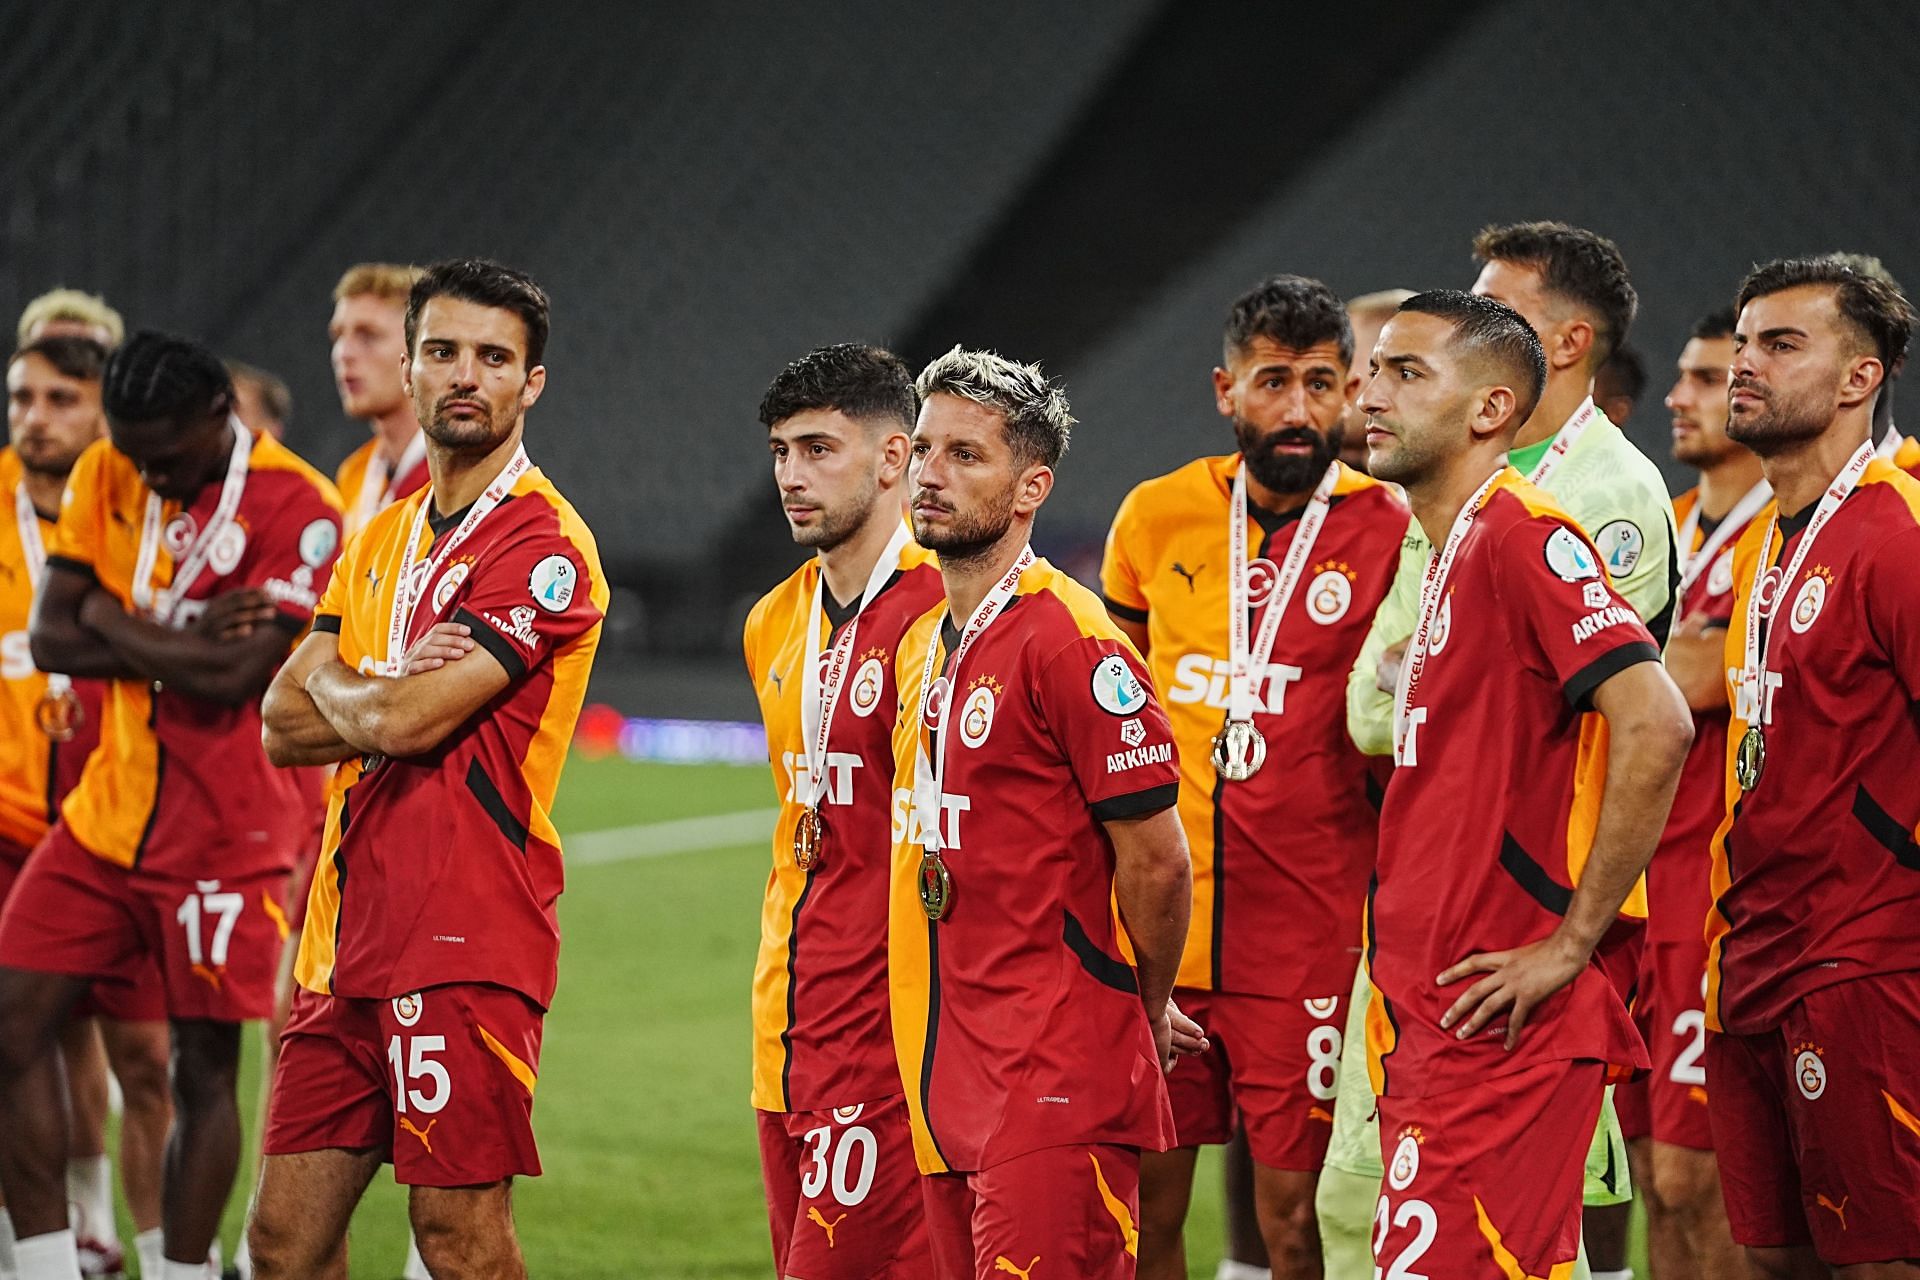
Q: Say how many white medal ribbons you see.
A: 12